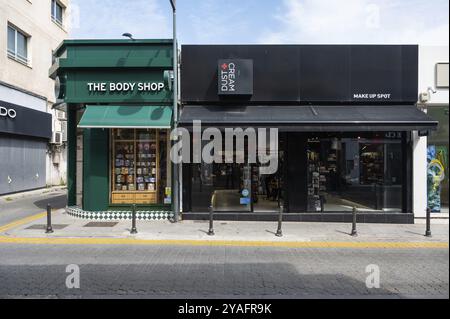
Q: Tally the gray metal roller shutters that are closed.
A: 1